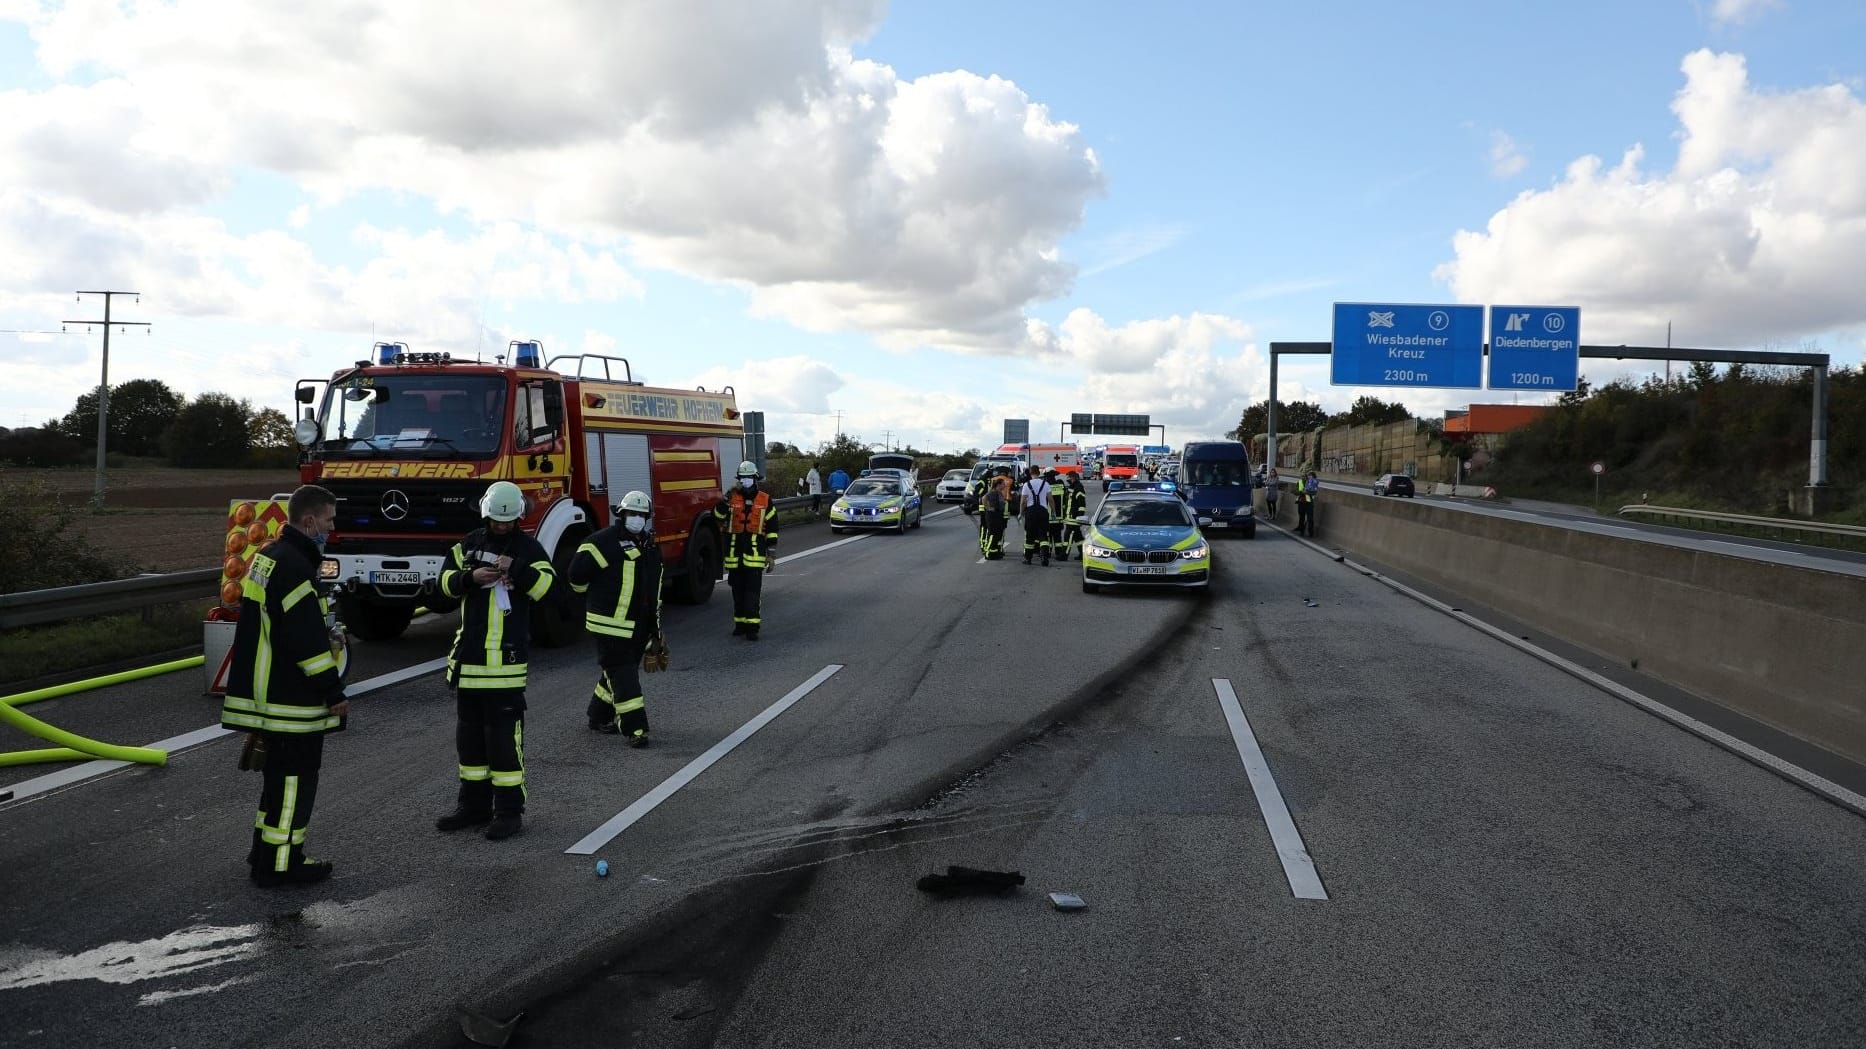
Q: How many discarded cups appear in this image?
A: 1